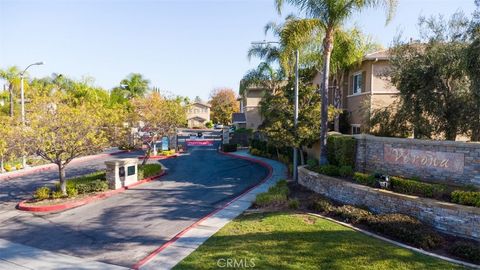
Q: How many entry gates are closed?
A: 1